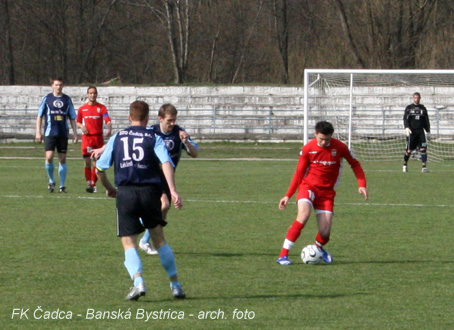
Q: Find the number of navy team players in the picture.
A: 3